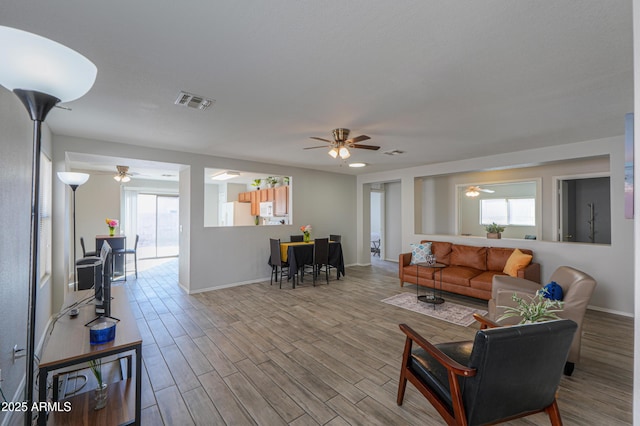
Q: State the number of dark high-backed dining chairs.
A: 4